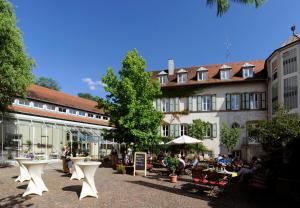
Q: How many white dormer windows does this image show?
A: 5